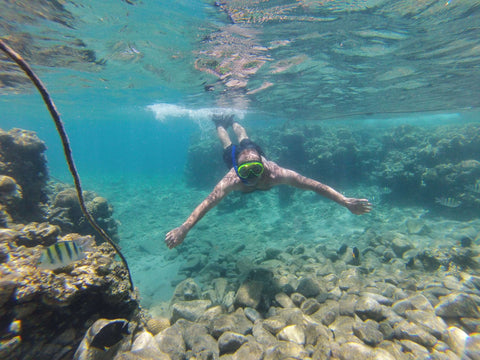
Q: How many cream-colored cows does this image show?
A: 0